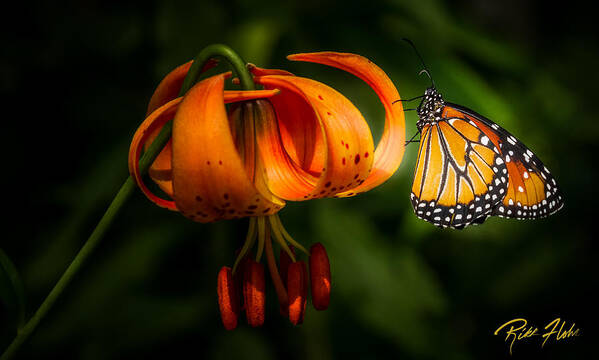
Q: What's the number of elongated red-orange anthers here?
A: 4